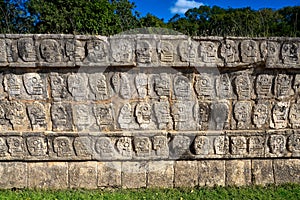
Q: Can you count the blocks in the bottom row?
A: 11